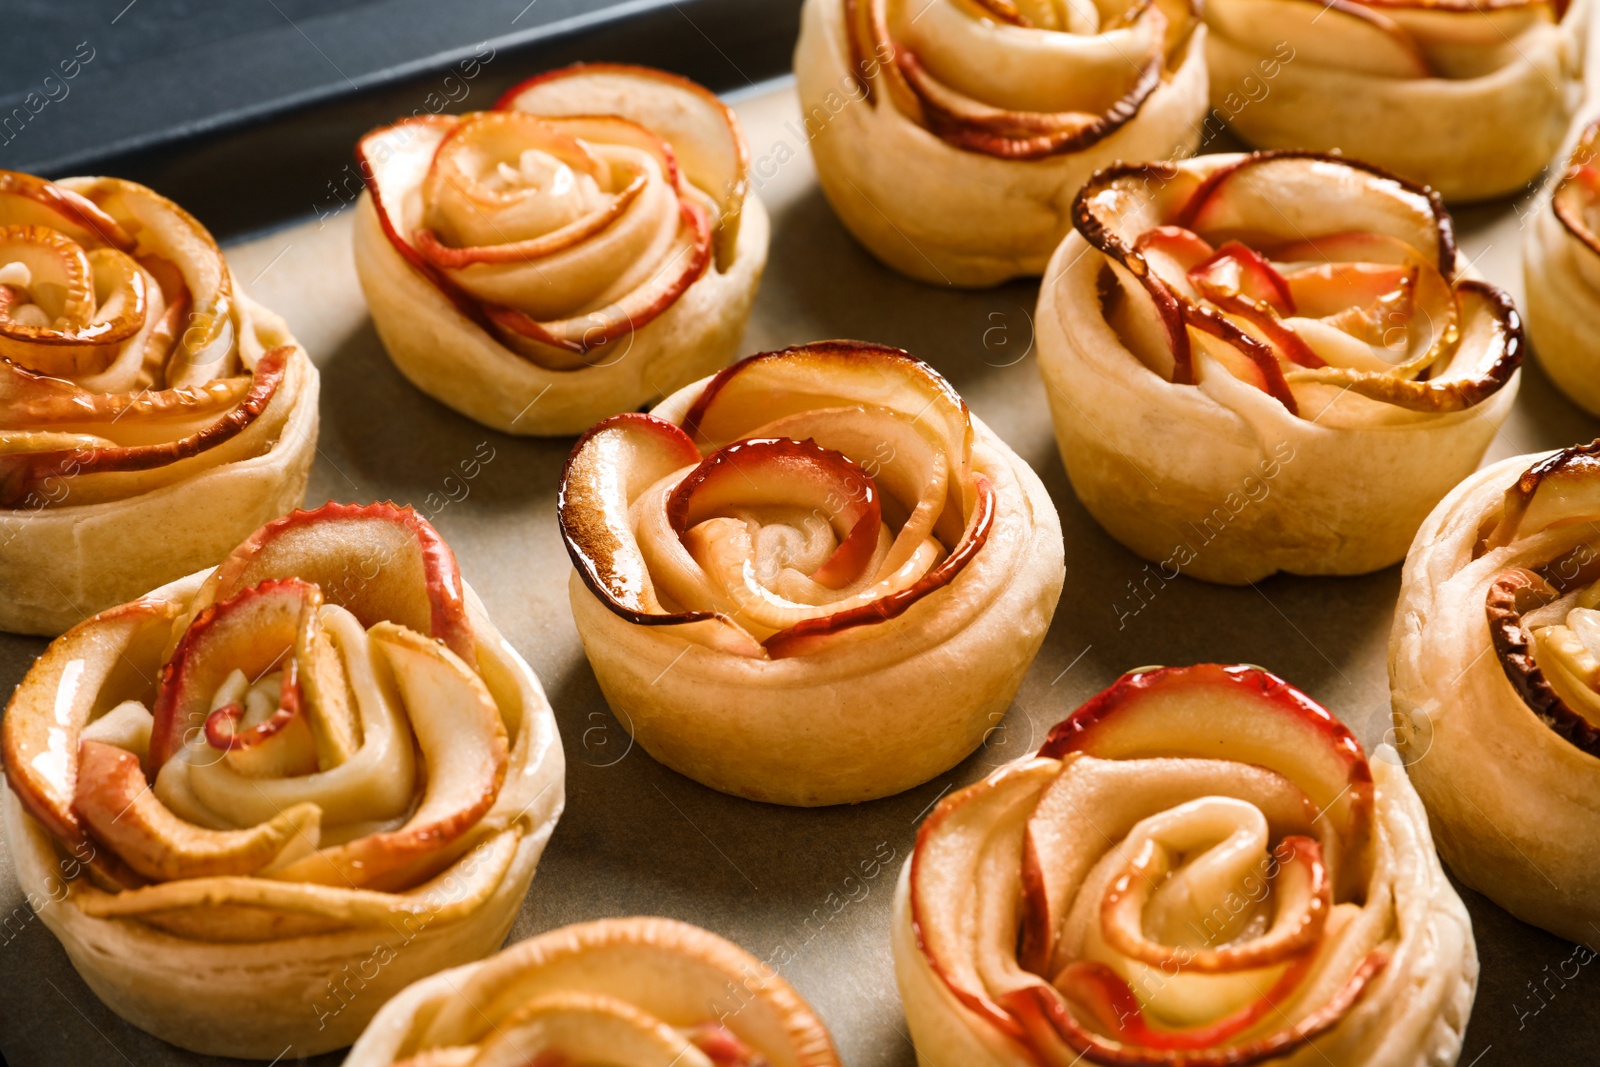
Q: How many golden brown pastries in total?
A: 11